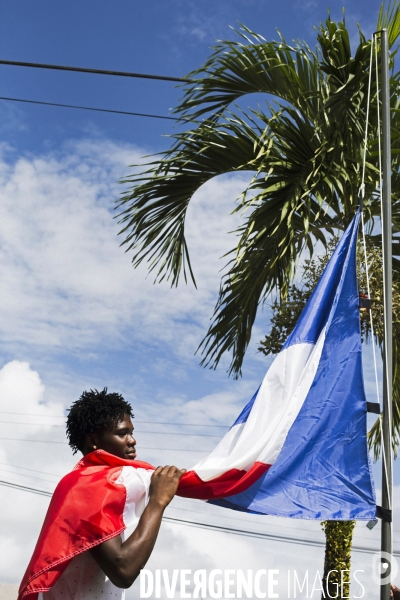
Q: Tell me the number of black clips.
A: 3